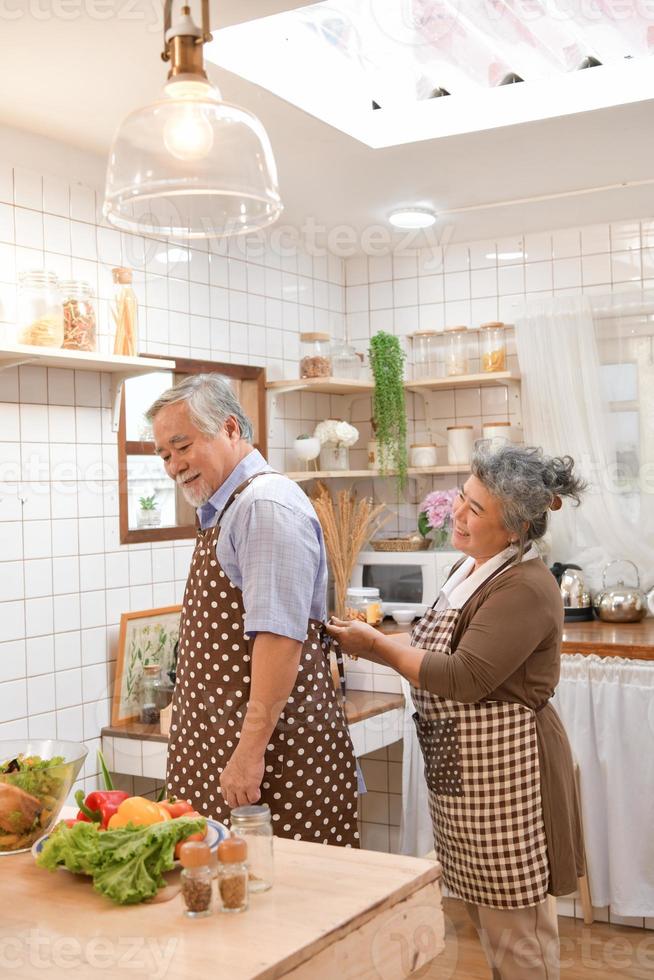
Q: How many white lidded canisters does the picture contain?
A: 3